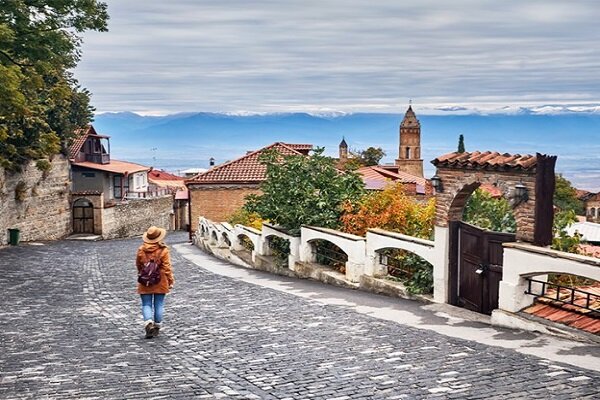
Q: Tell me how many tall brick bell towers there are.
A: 1